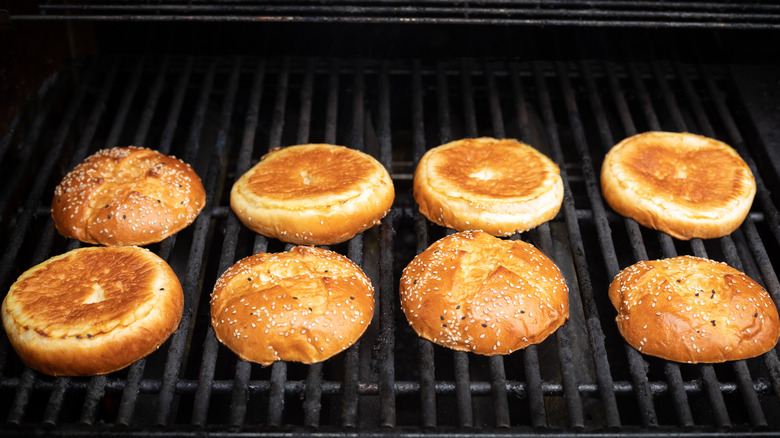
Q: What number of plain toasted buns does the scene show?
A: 4